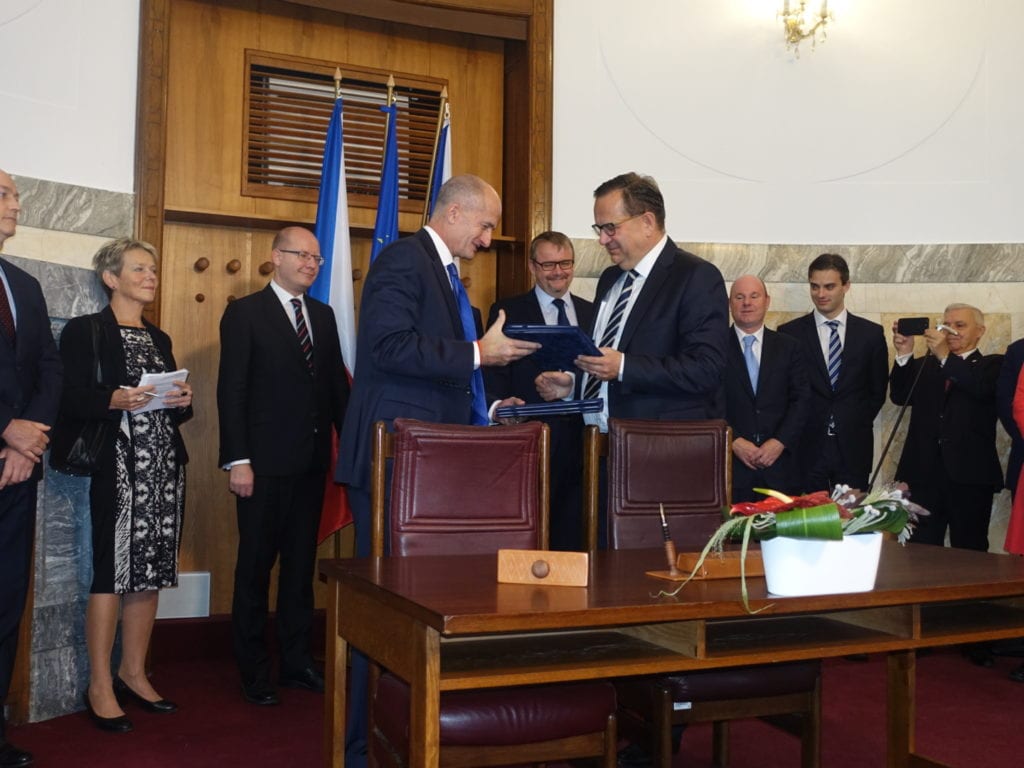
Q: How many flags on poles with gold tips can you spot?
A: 3